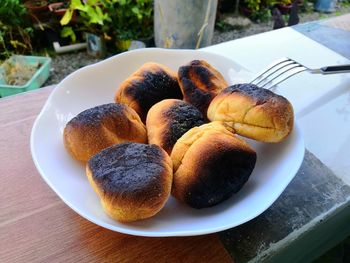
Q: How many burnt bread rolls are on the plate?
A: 7